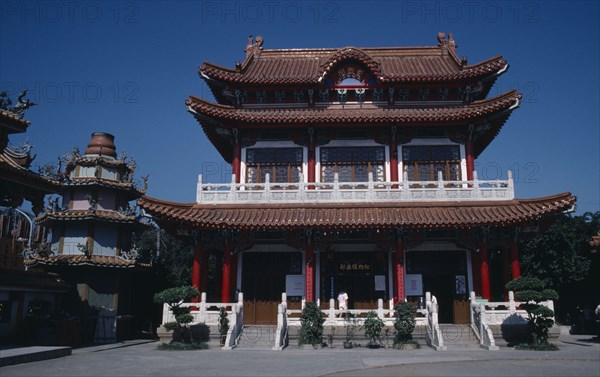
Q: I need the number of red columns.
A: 10